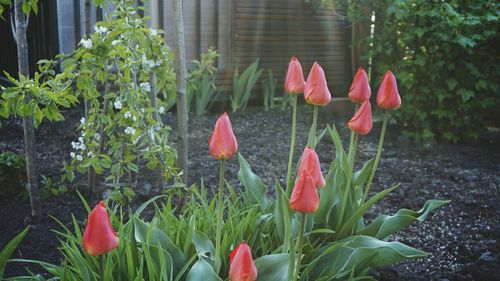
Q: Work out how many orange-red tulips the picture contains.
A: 10